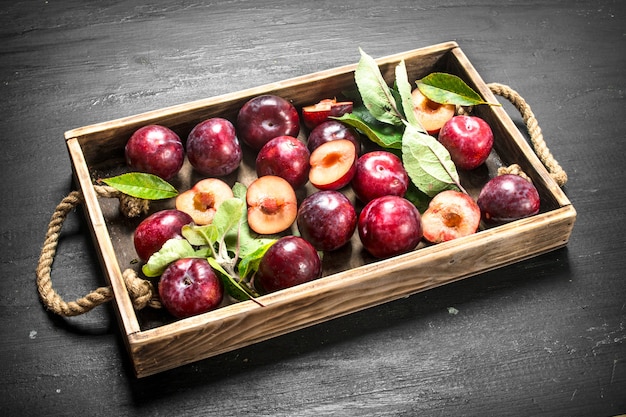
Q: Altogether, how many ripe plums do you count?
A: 13